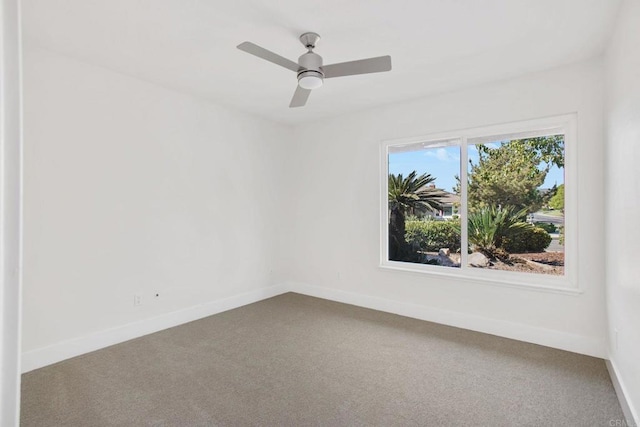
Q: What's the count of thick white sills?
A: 1